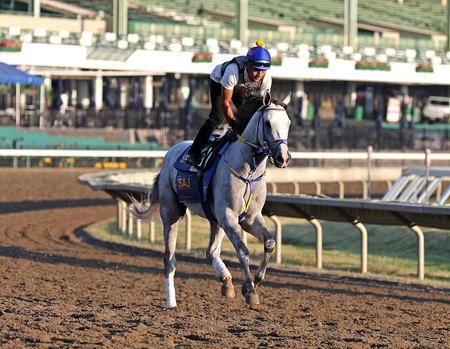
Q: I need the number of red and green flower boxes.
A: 6